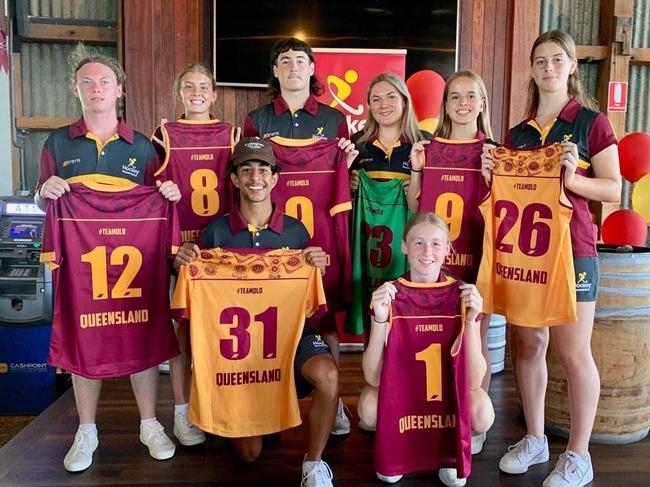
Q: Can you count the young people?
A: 8